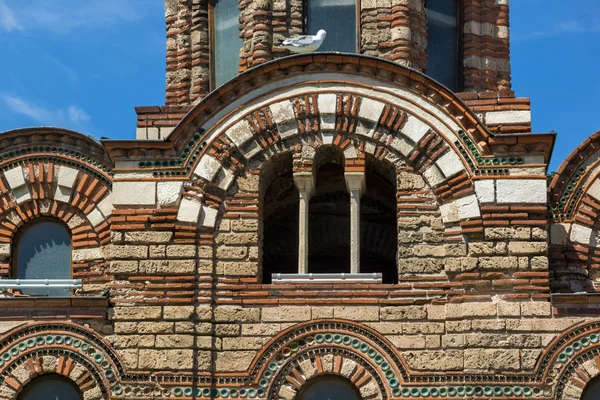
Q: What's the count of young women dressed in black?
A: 0